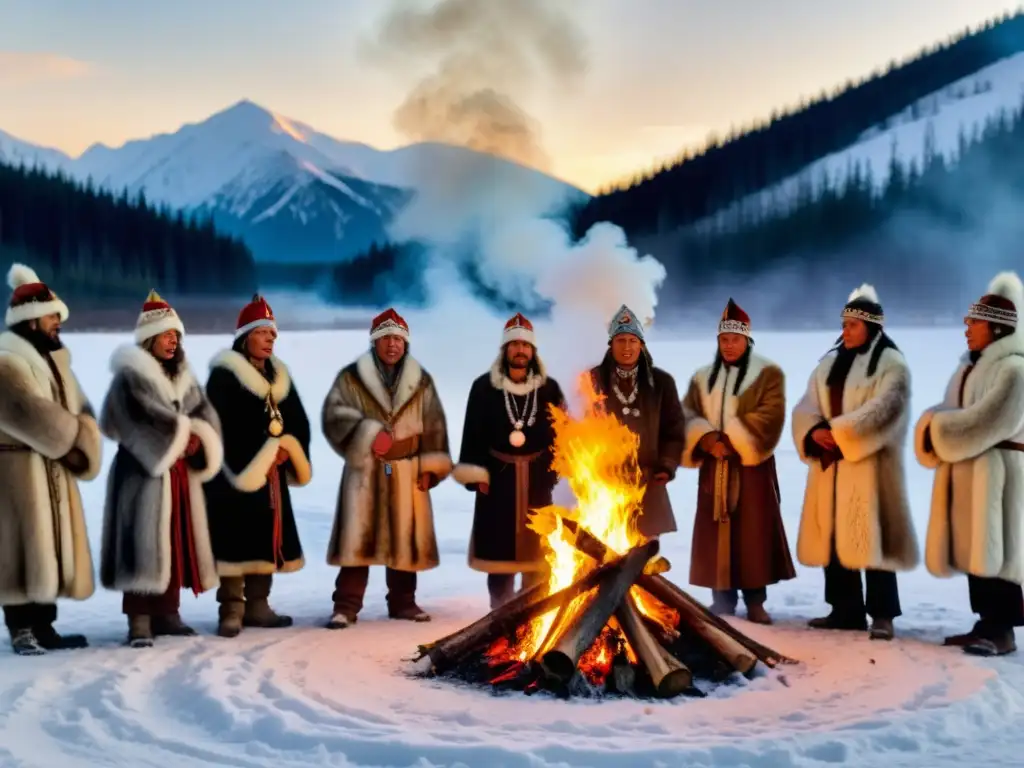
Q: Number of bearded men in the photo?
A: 2